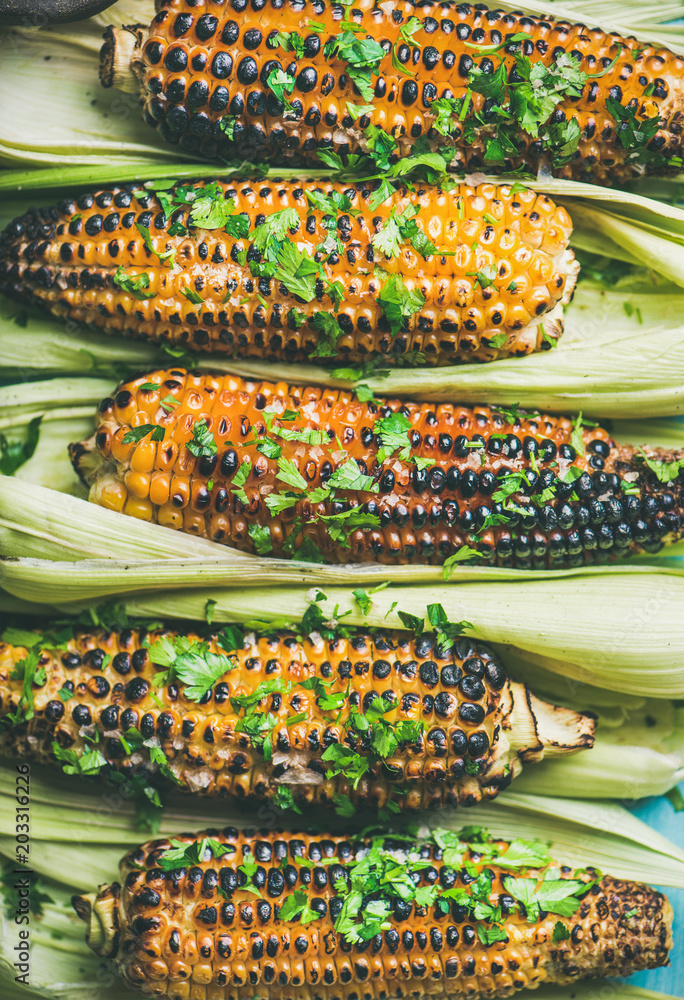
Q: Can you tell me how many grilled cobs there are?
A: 5